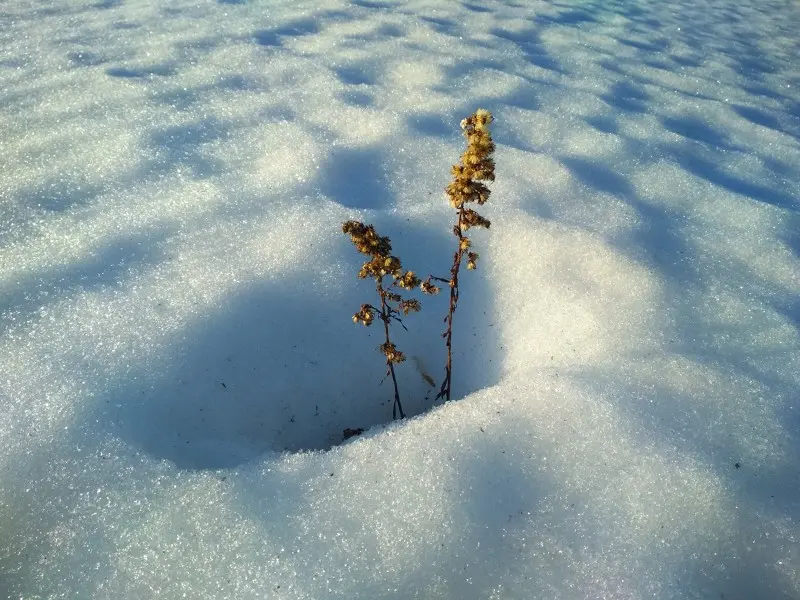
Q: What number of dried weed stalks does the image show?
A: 2